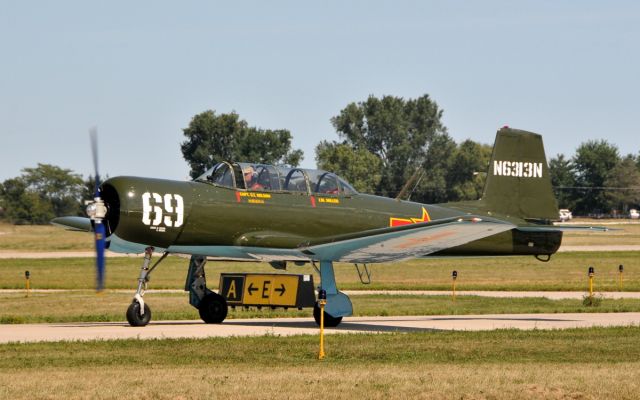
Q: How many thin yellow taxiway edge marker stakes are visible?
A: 5